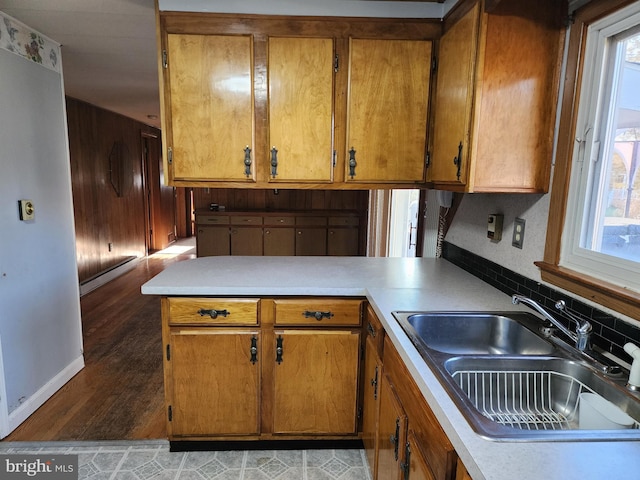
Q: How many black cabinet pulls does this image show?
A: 12